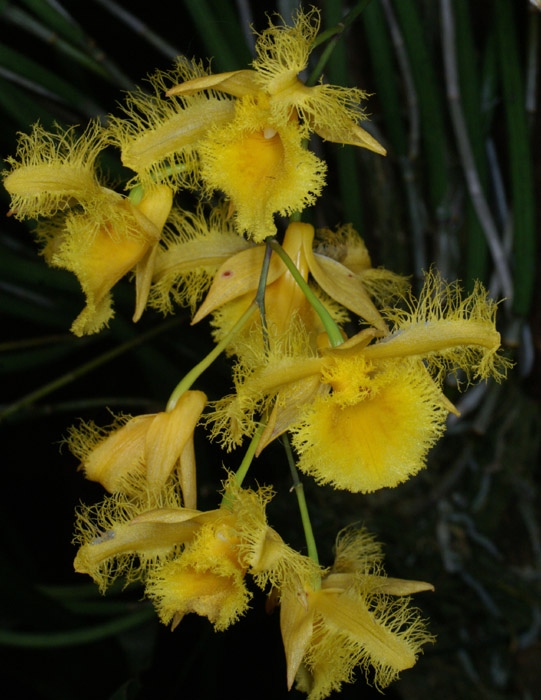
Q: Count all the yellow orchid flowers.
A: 7